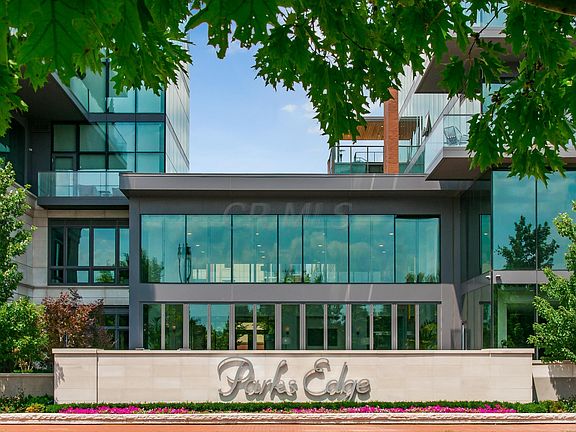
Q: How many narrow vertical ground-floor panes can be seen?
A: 13